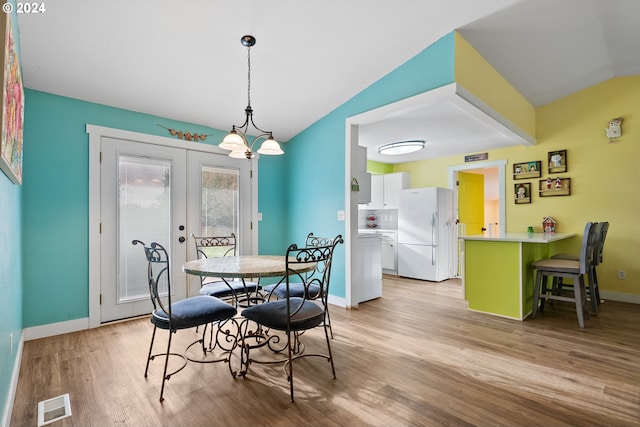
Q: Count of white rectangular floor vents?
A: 1